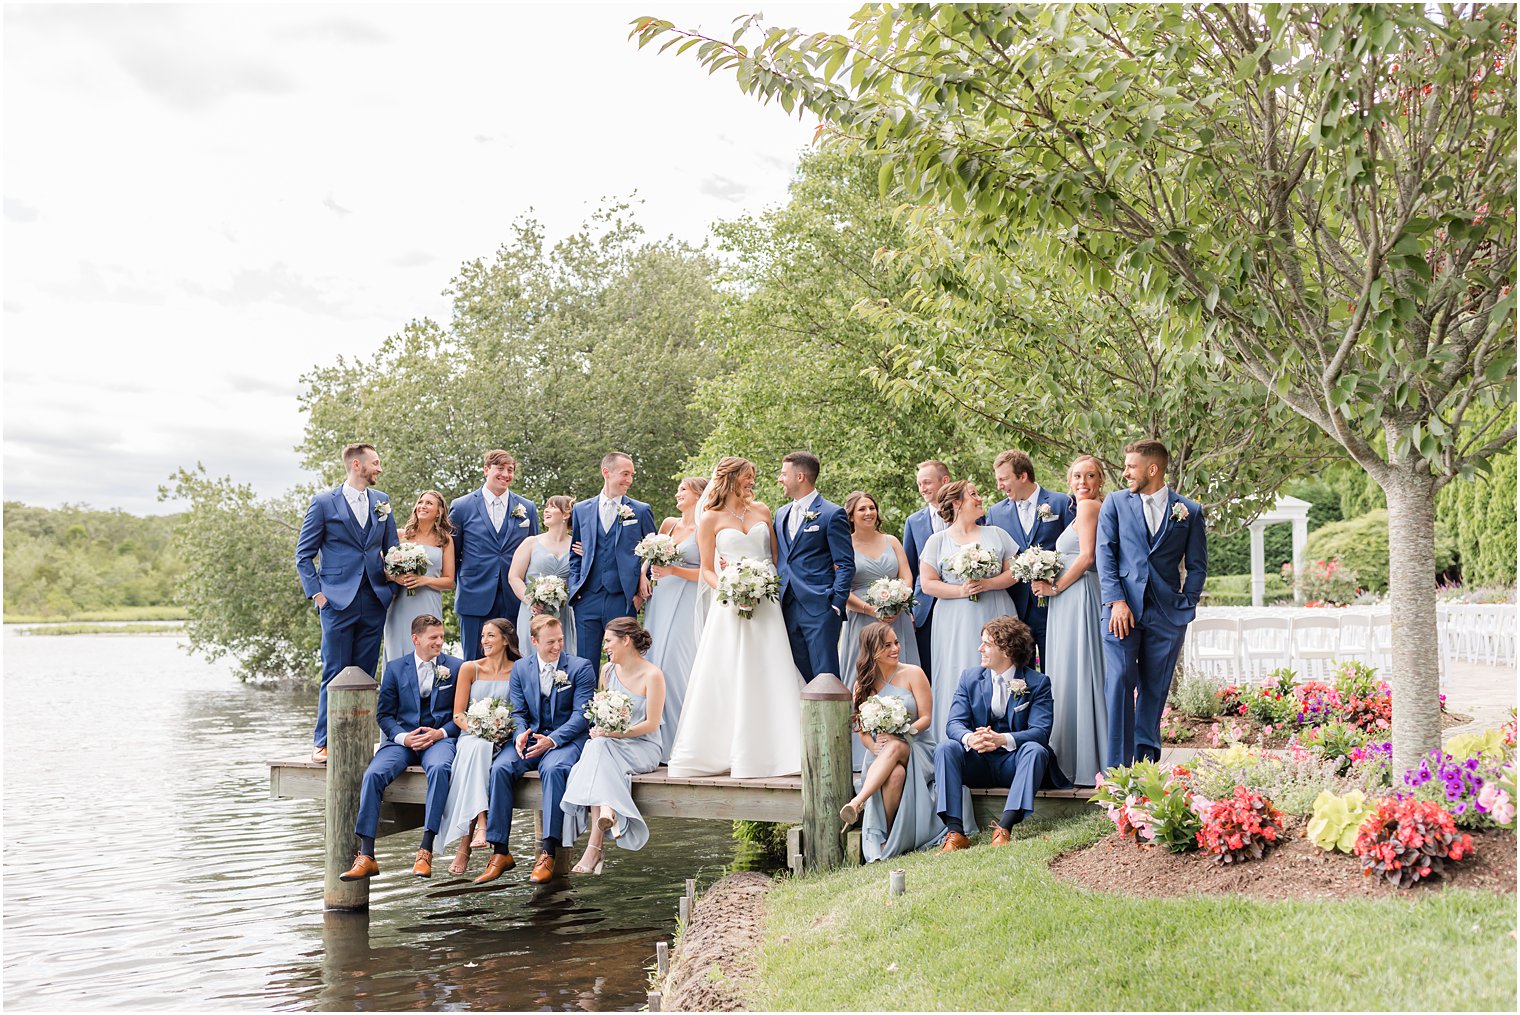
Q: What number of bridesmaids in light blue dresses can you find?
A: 9